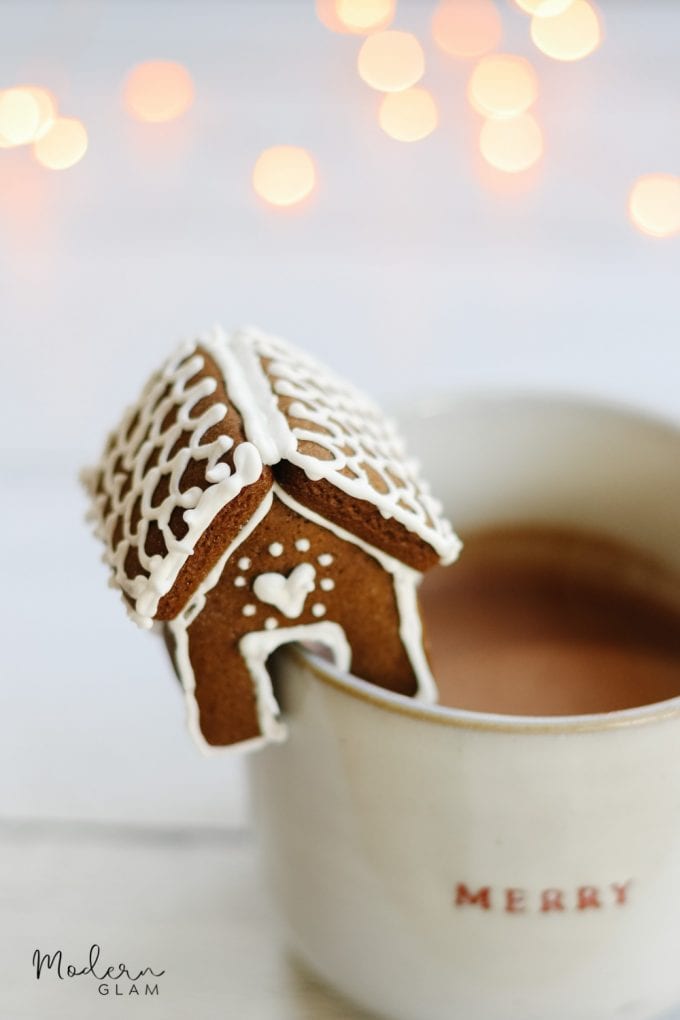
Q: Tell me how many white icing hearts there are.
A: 1